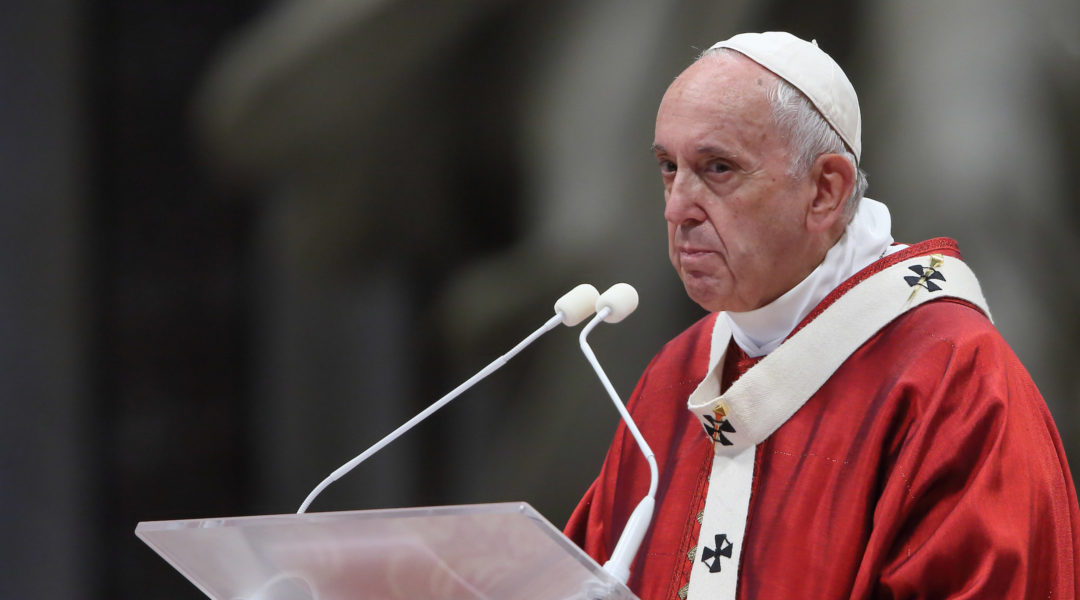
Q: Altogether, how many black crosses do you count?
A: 3